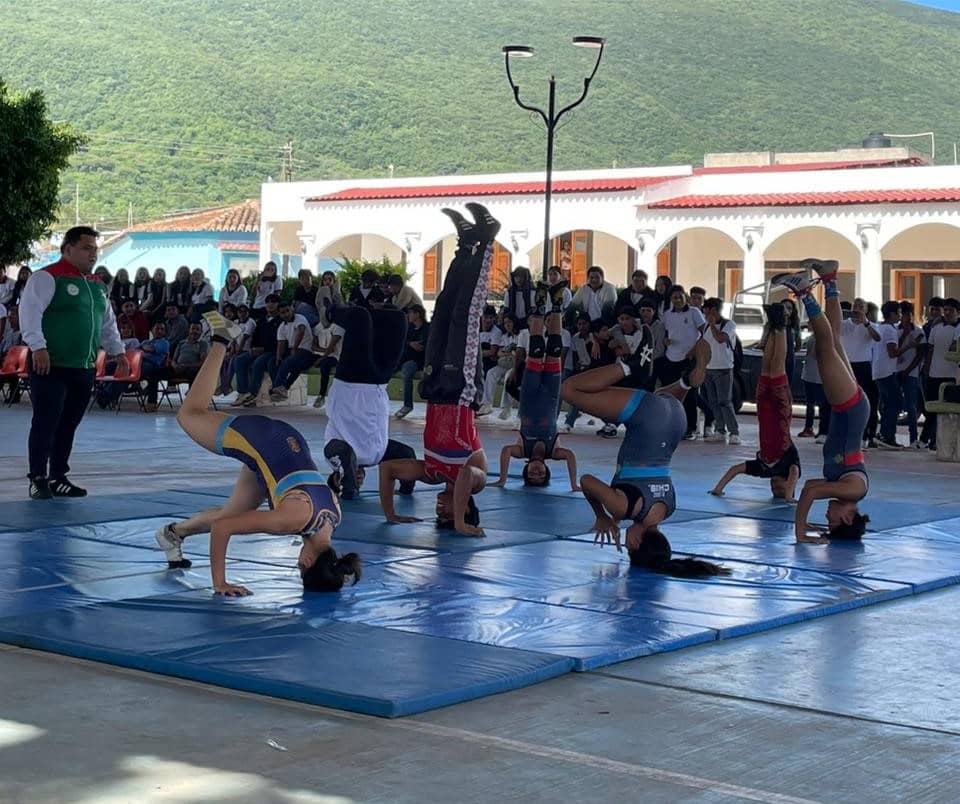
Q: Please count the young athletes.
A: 7